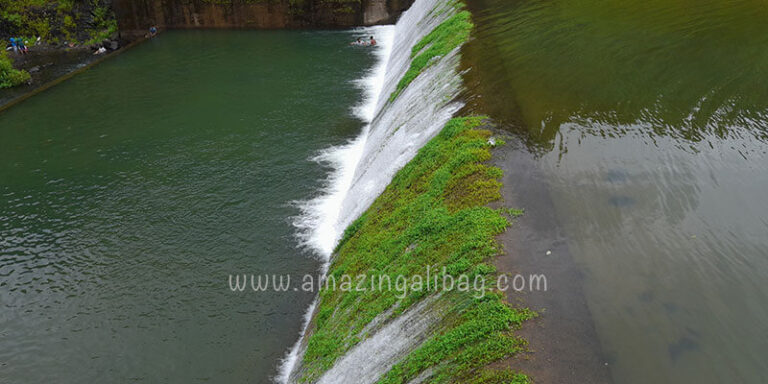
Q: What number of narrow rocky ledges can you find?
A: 1